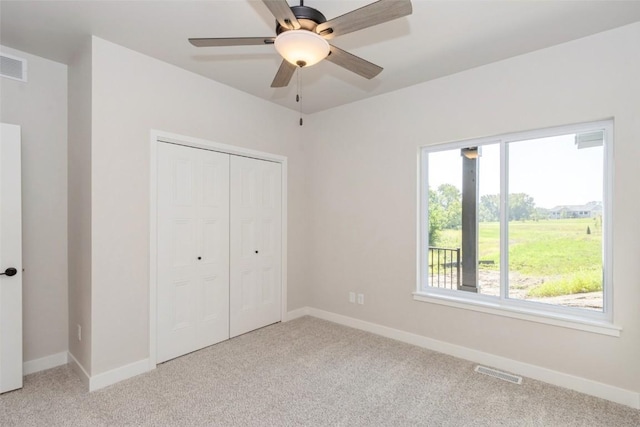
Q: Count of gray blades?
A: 5